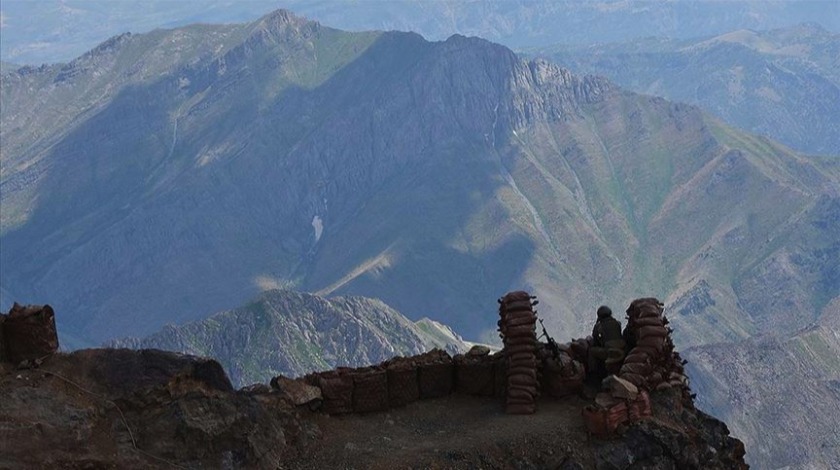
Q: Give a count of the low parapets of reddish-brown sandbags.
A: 1